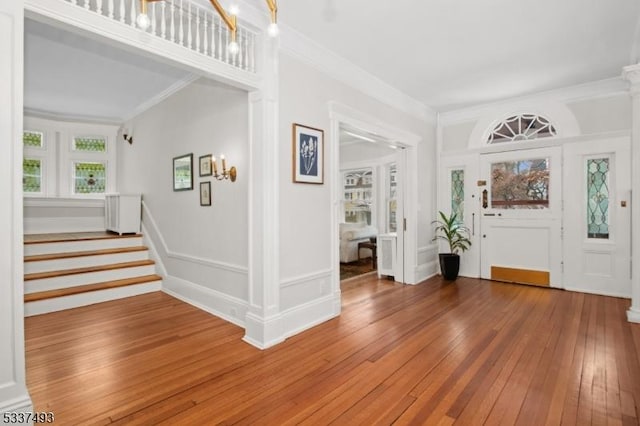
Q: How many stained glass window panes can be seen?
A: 6